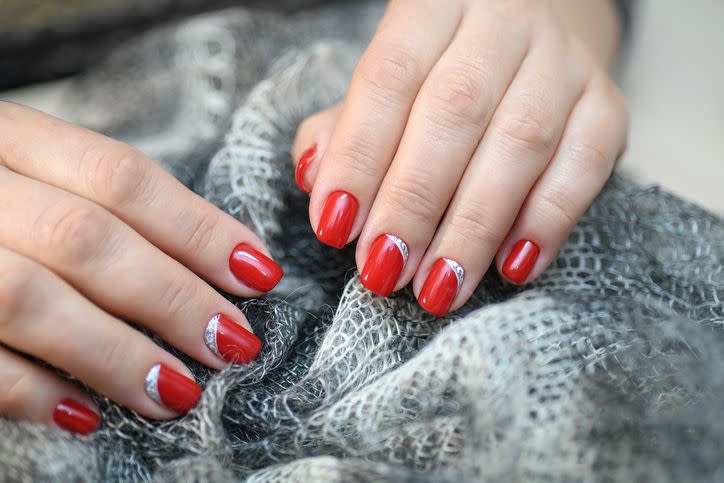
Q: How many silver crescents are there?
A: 4